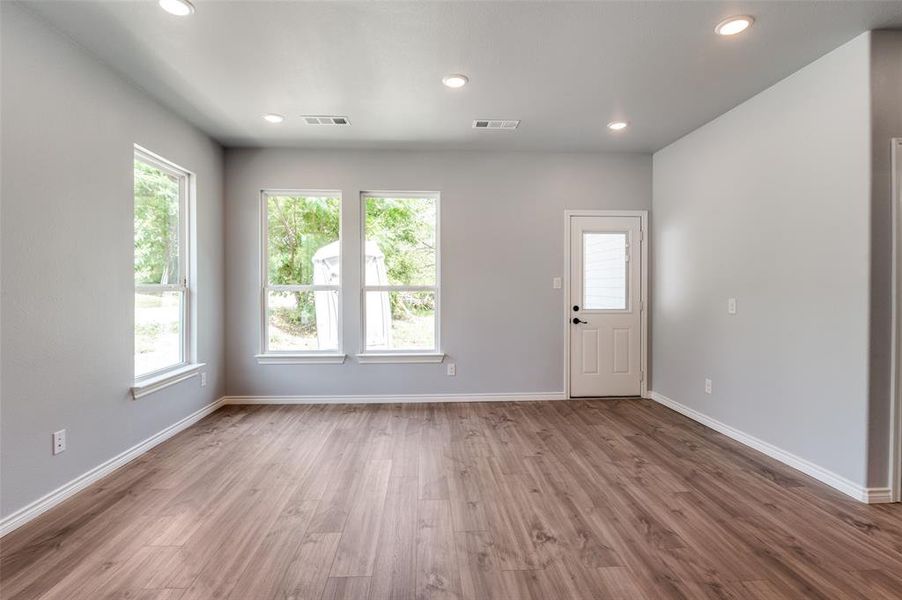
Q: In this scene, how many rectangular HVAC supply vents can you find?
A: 2